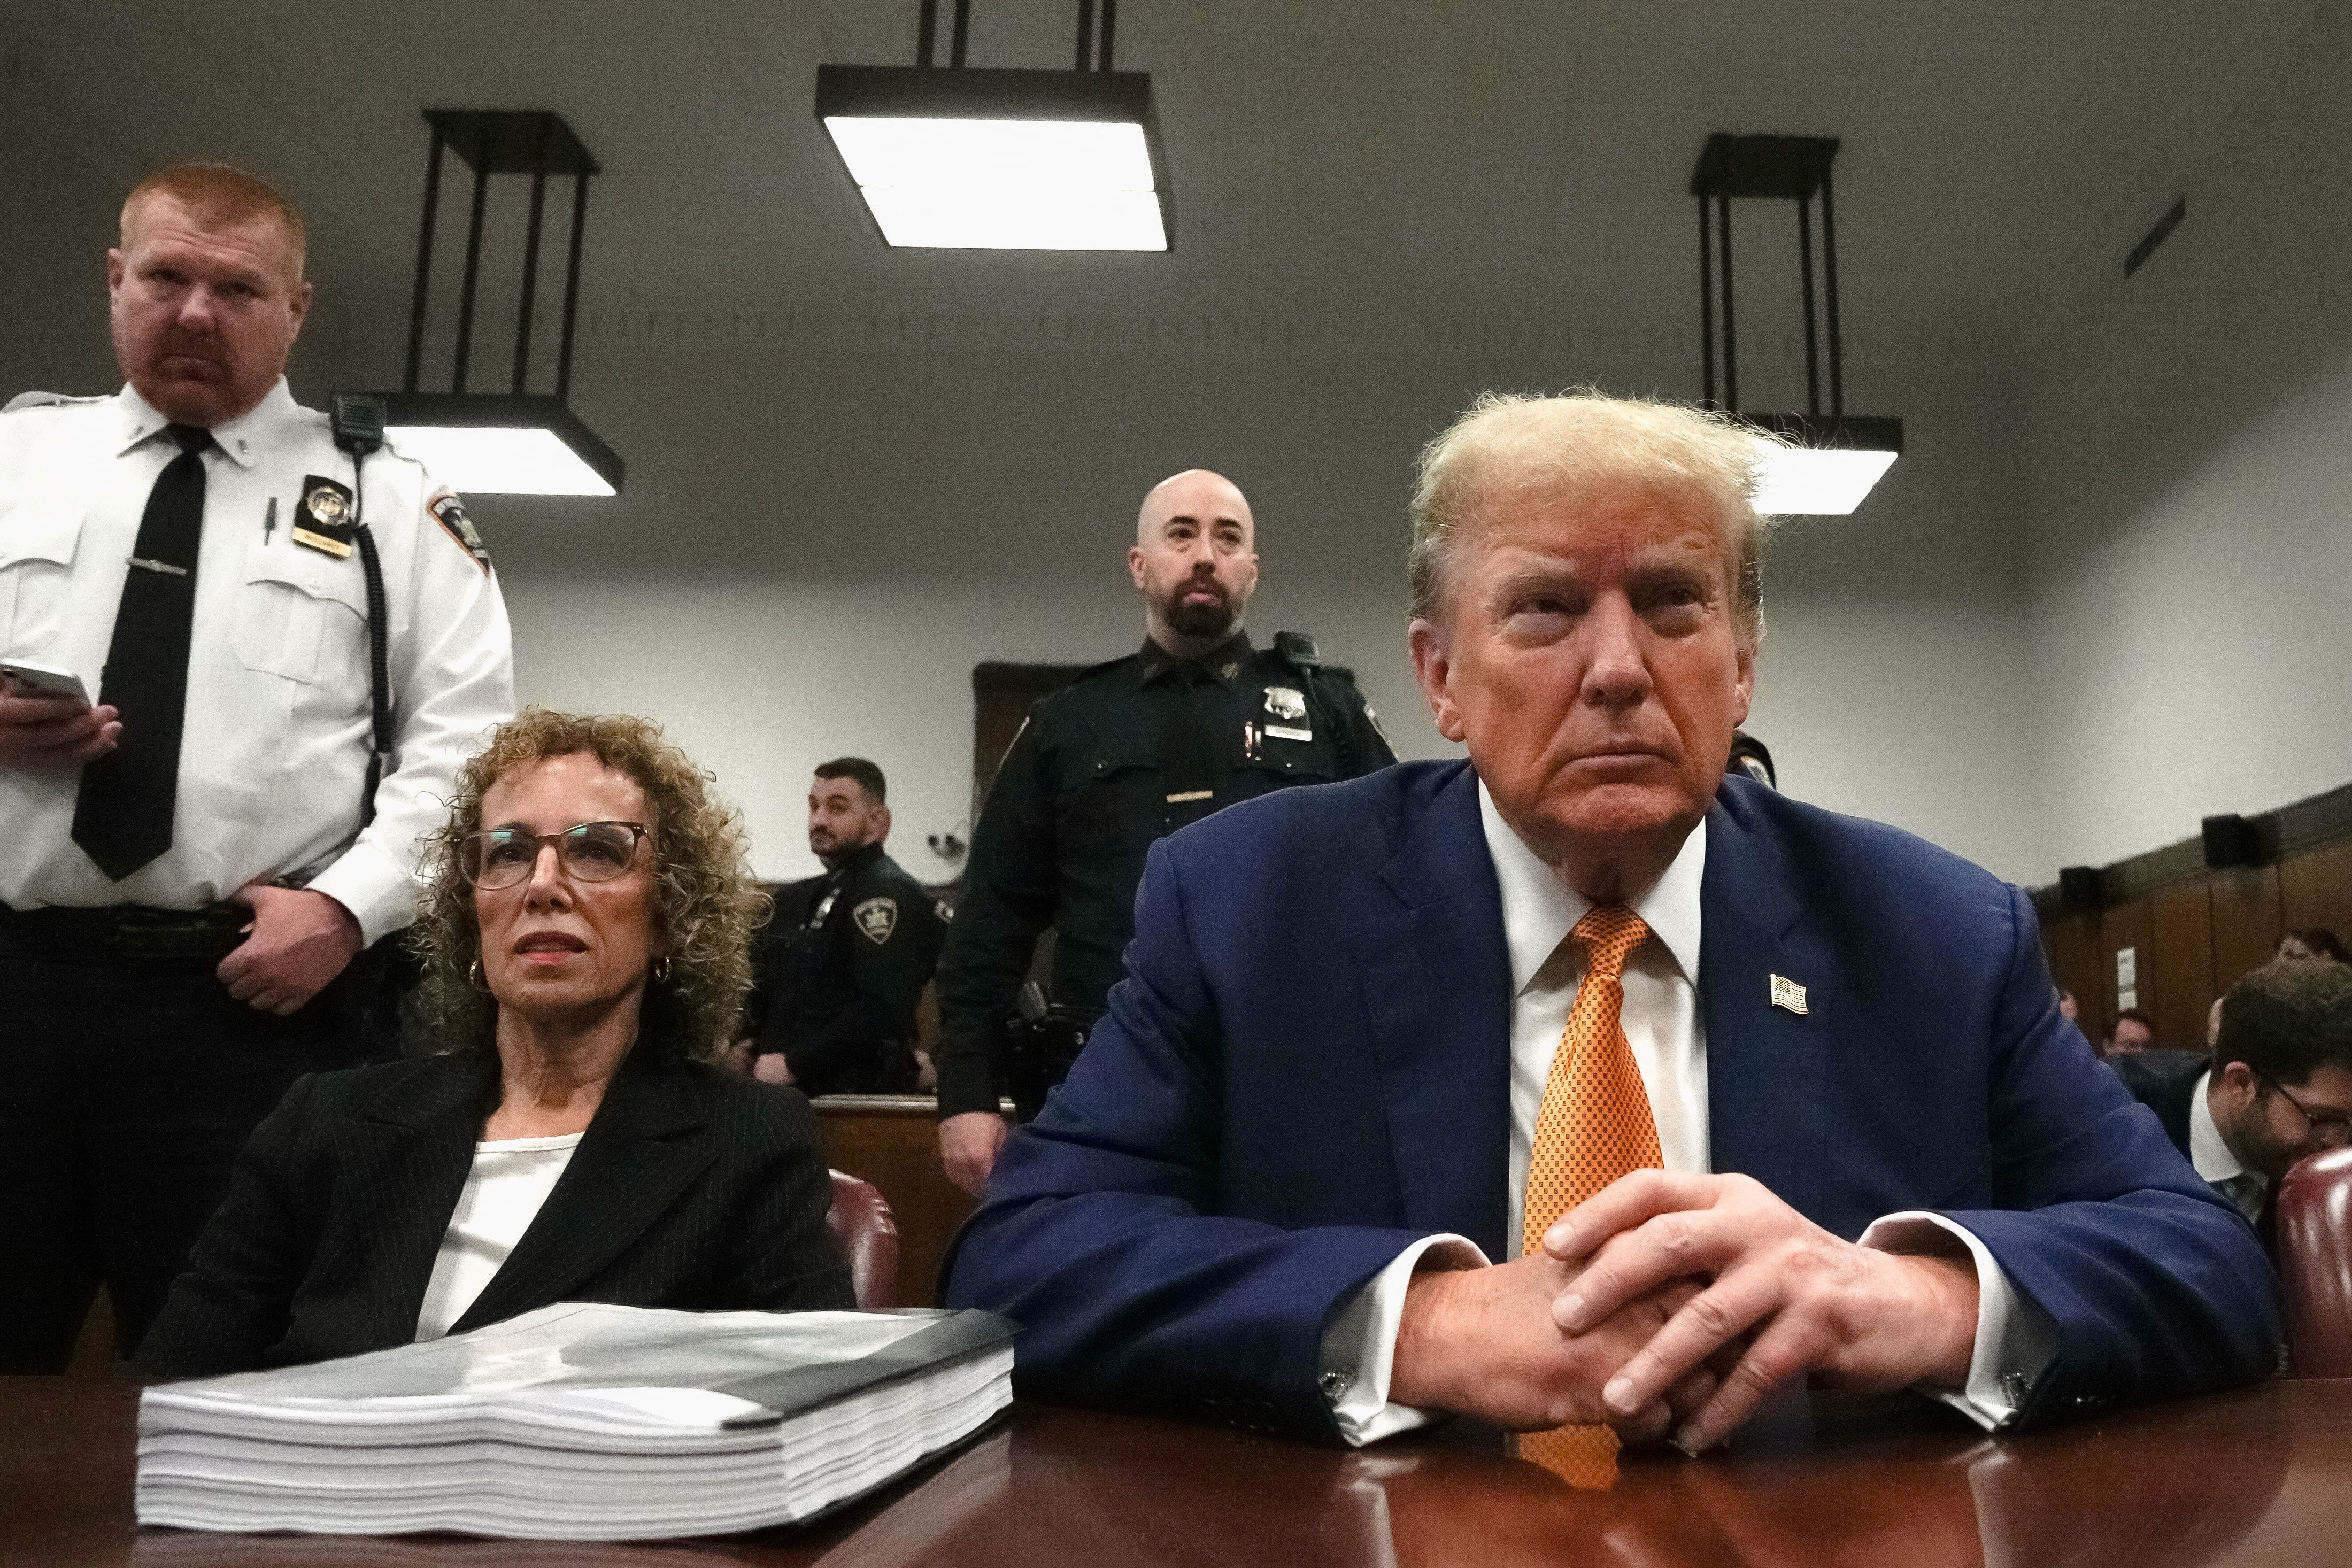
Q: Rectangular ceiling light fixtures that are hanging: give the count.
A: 3